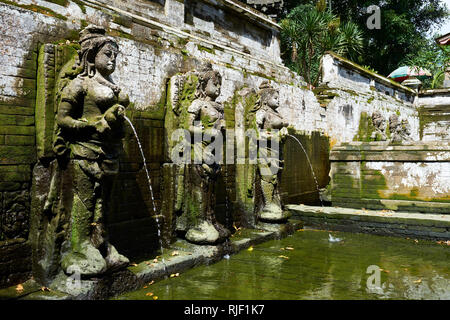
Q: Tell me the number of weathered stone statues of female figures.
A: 3